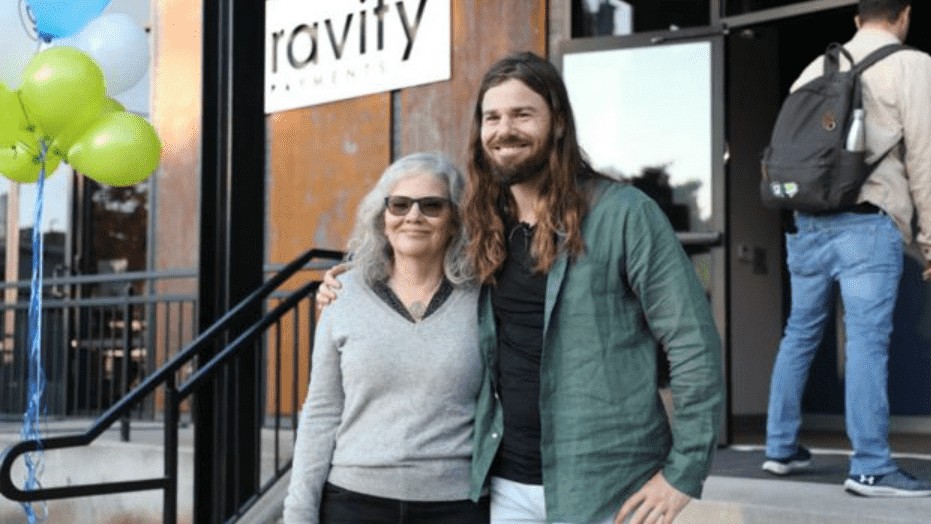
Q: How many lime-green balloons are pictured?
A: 5